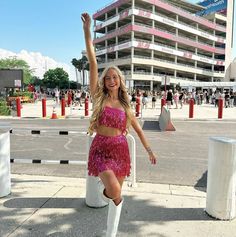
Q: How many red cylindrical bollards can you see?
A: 8